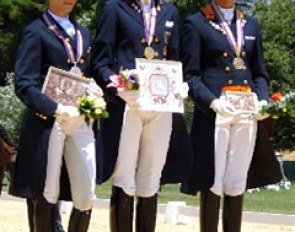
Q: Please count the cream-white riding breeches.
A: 3